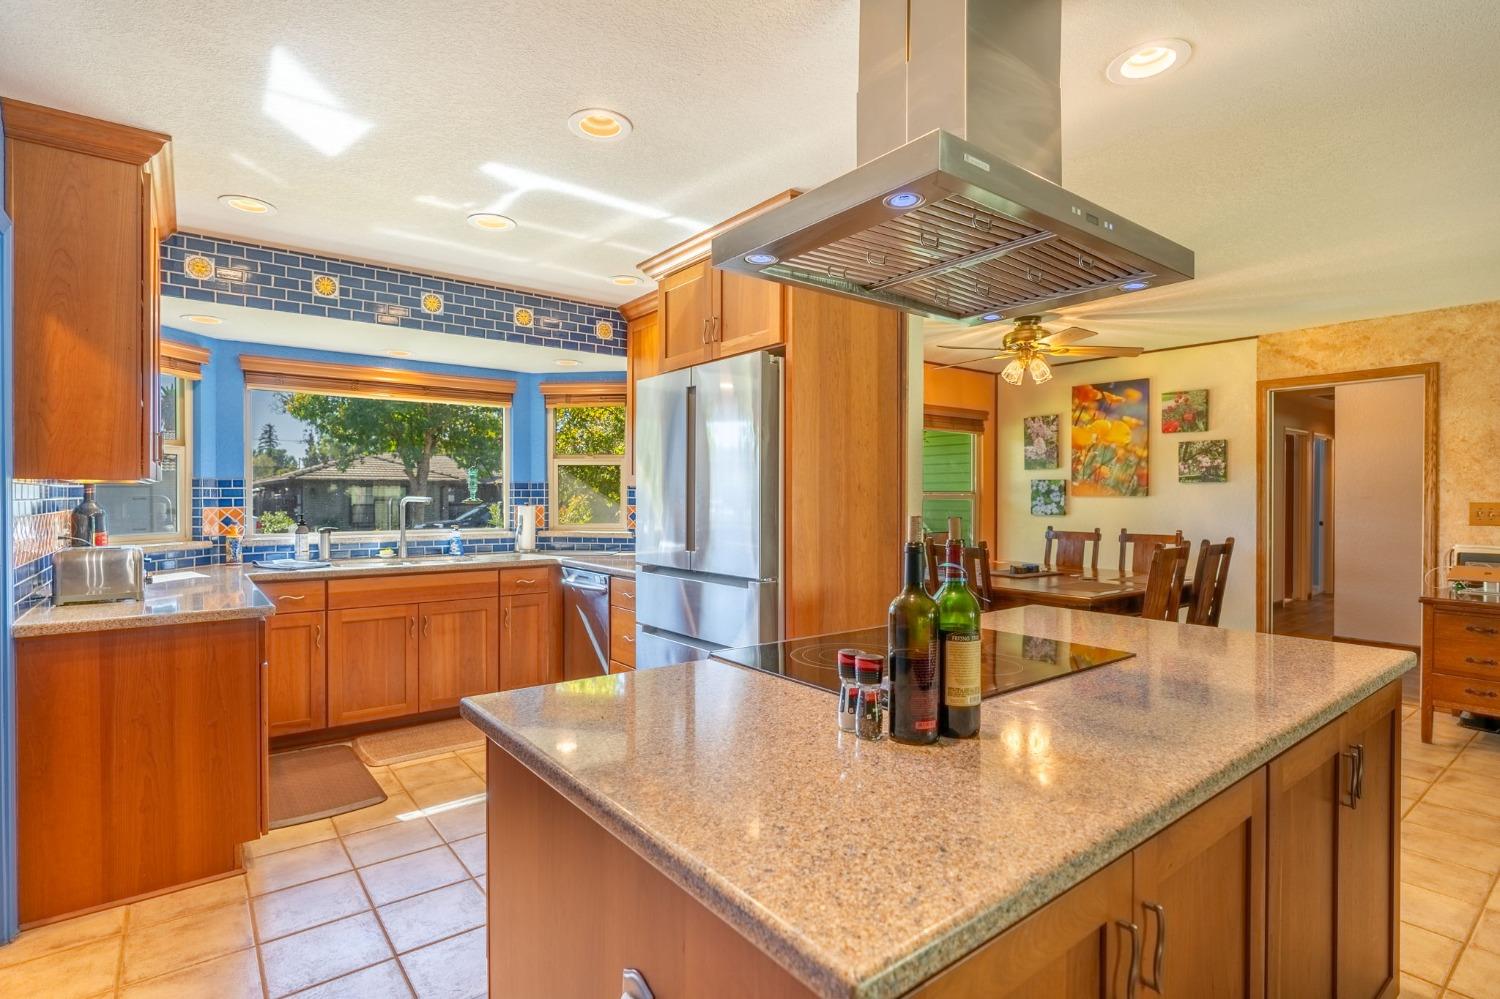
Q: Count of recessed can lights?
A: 8